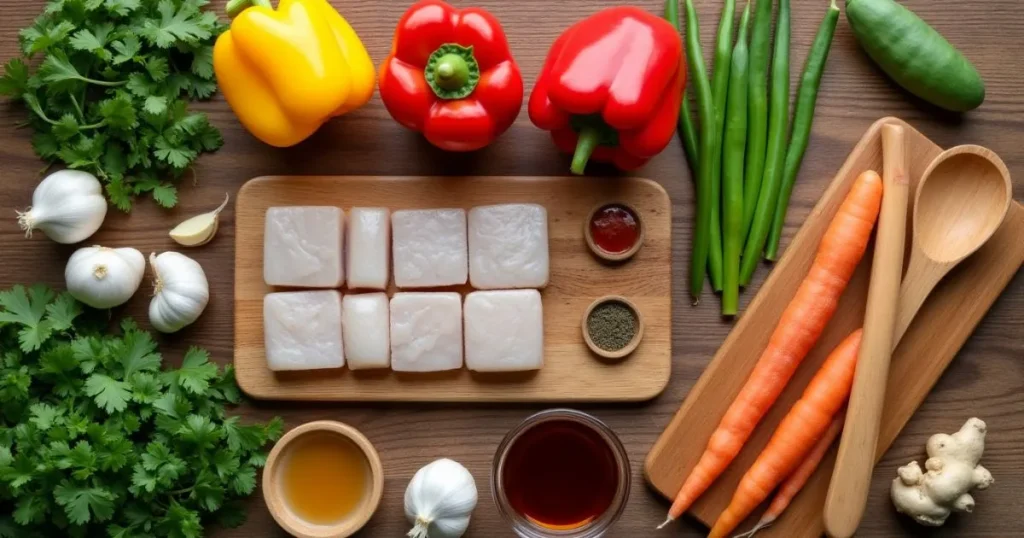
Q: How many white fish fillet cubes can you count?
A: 8